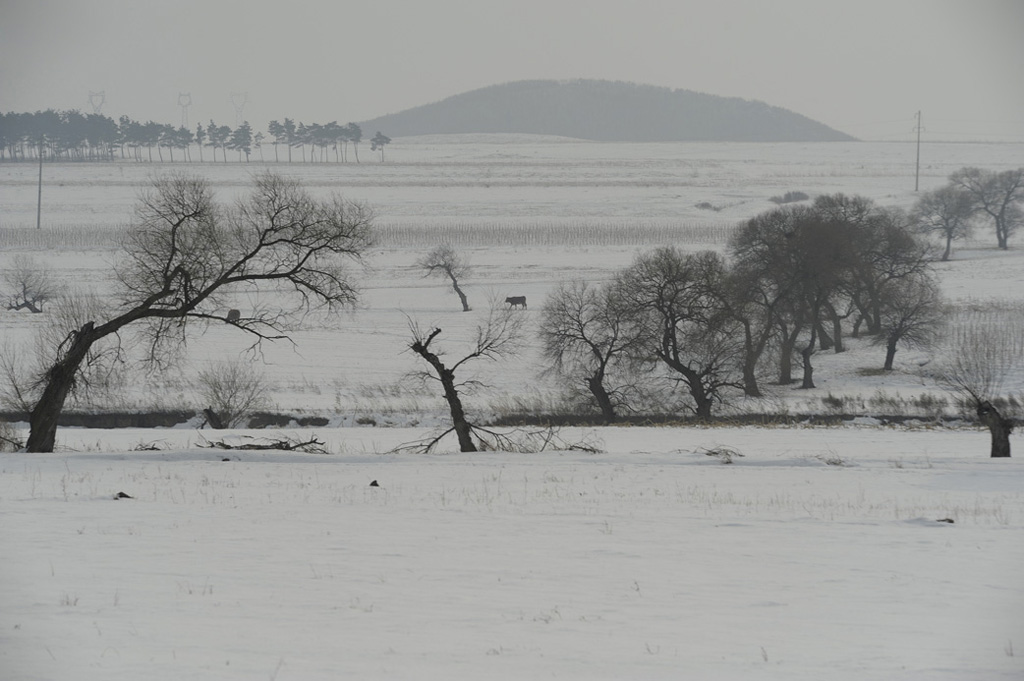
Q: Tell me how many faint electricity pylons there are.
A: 3